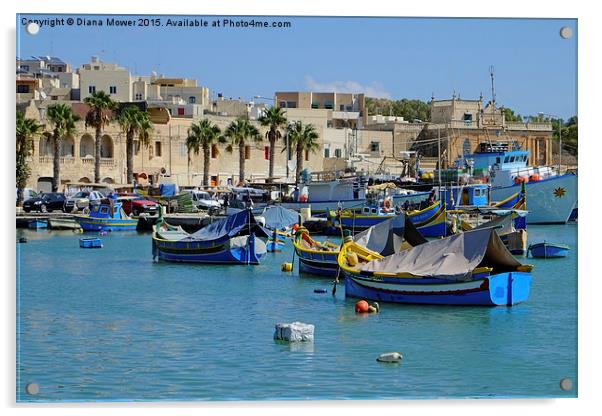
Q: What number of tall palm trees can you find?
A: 8